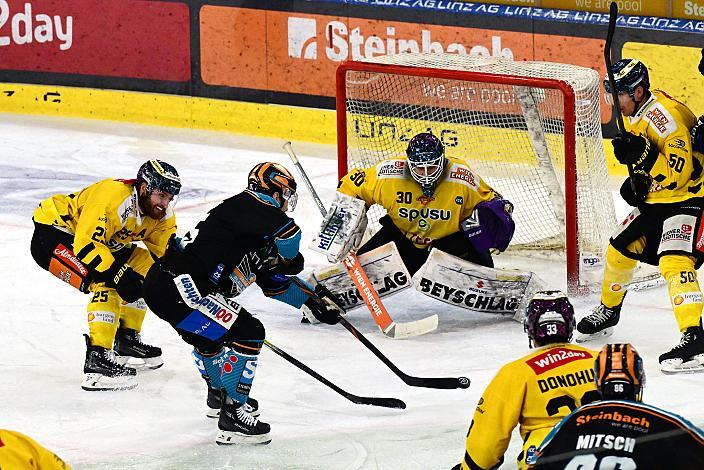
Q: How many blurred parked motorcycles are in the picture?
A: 0